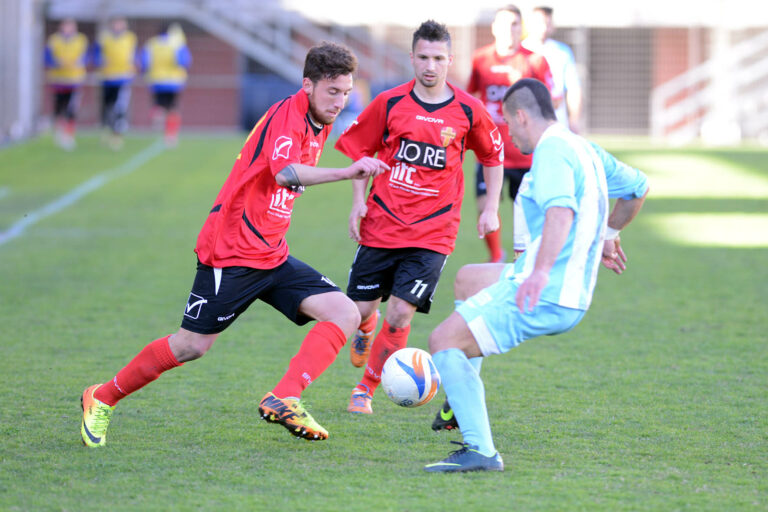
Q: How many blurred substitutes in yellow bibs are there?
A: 3